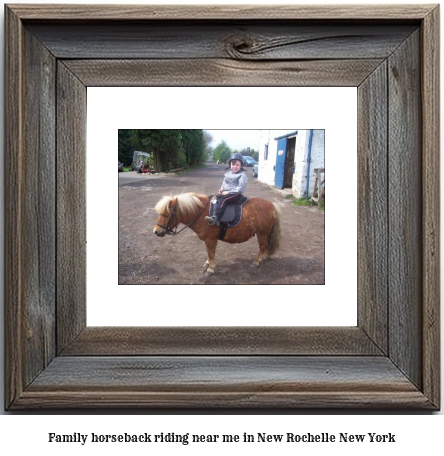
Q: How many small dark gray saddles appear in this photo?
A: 1